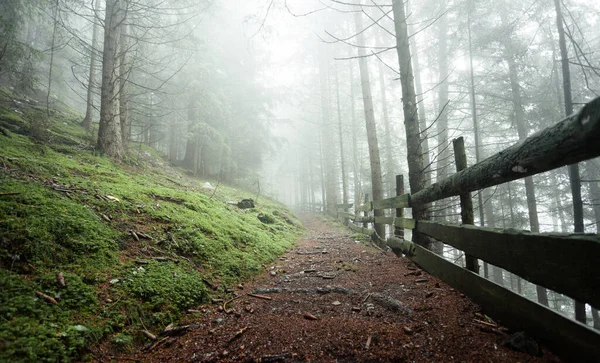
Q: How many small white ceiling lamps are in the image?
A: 0